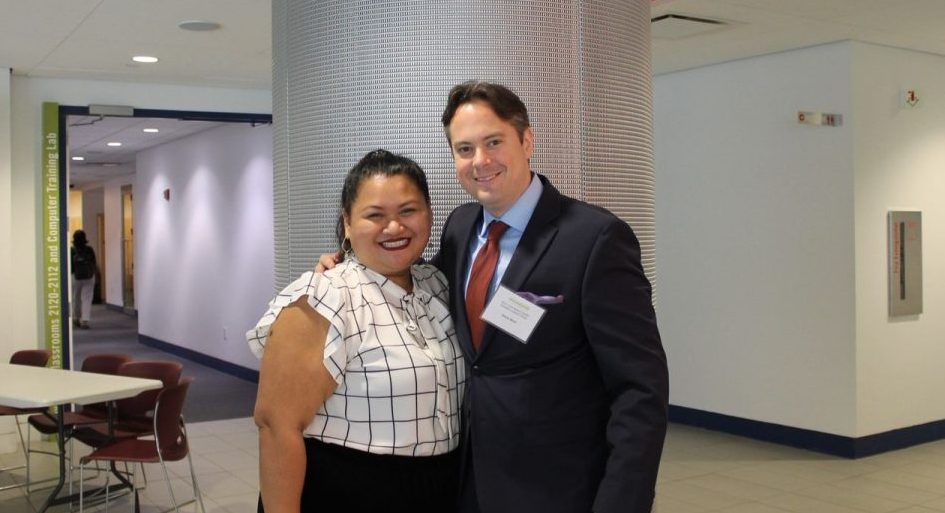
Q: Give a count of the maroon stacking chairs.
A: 4